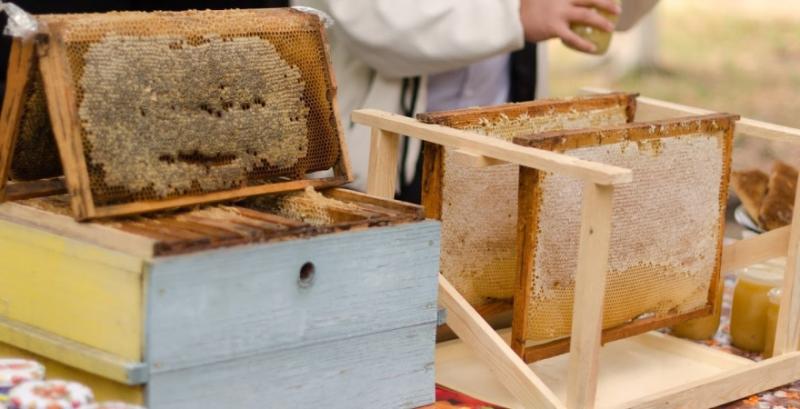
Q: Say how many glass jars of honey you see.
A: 4